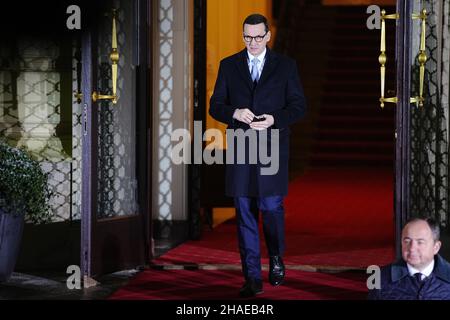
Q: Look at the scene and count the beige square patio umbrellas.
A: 0